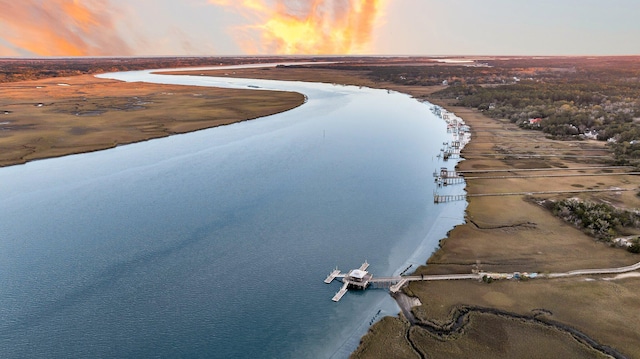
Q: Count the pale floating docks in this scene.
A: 3